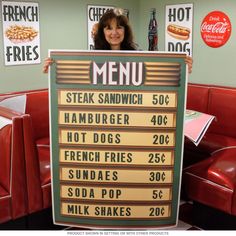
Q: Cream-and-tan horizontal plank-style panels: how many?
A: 7